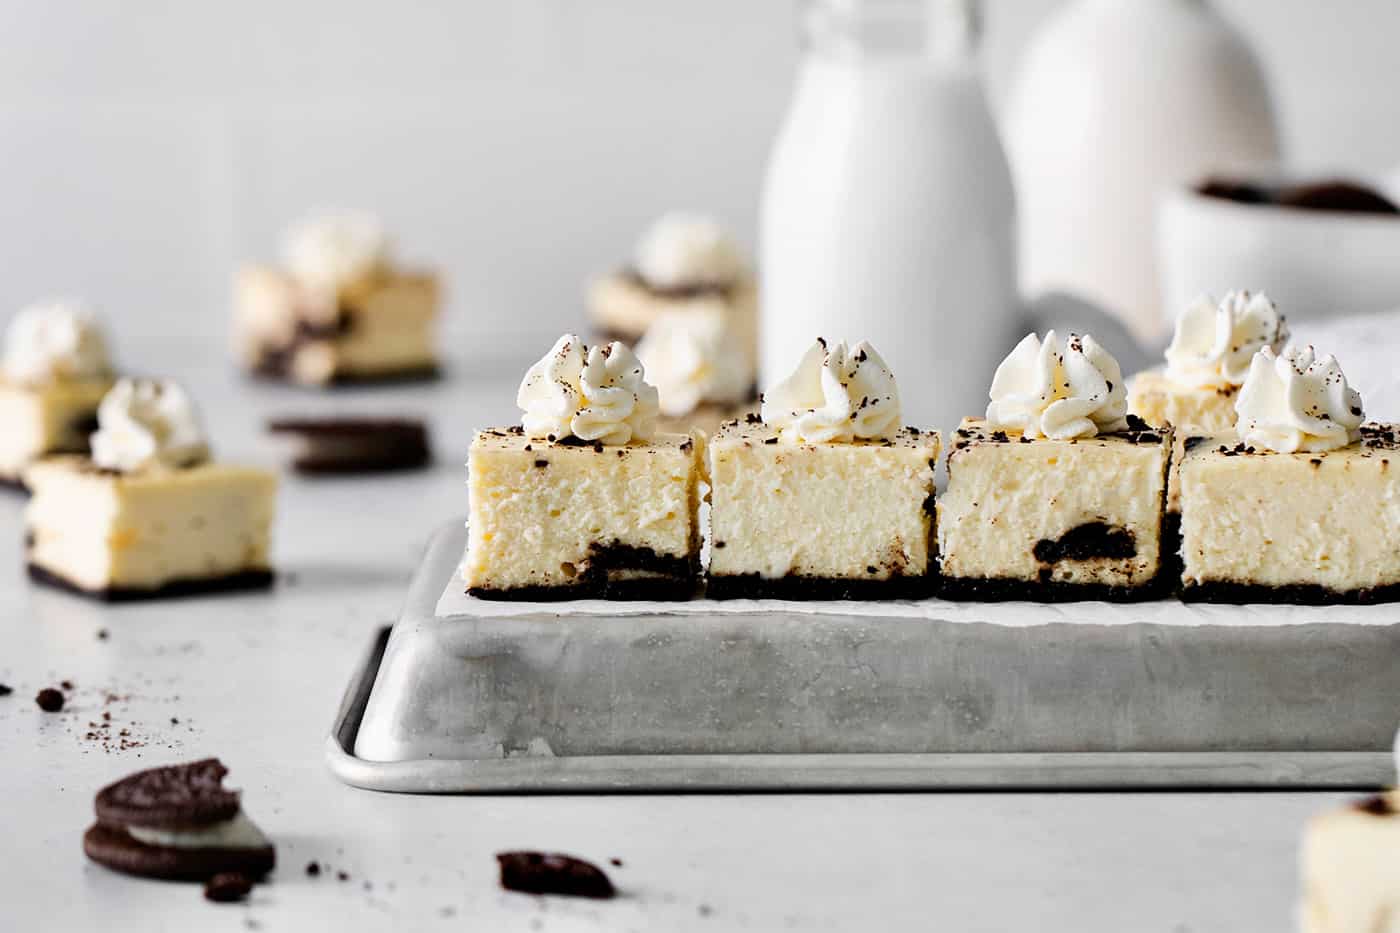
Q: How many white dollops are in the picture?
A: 10